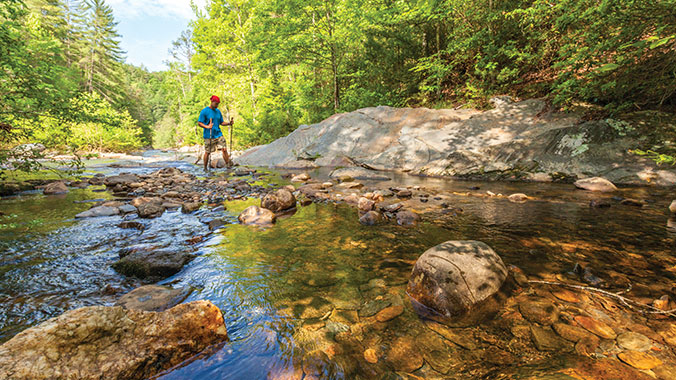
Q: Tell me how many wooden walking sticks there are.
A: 2